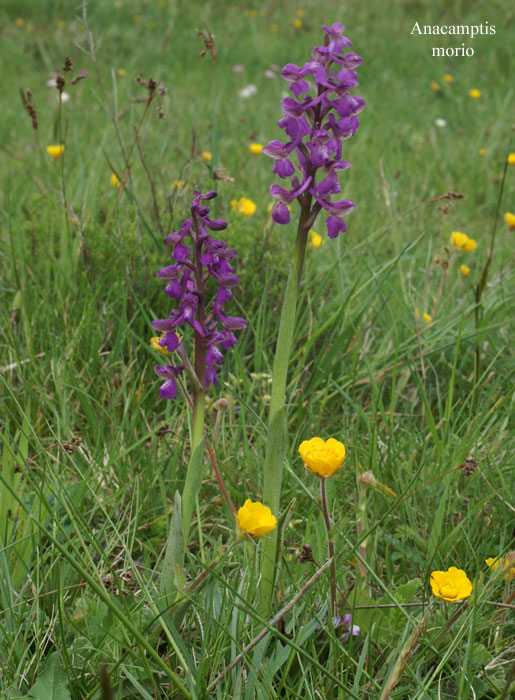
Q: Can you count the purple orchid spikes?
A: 2